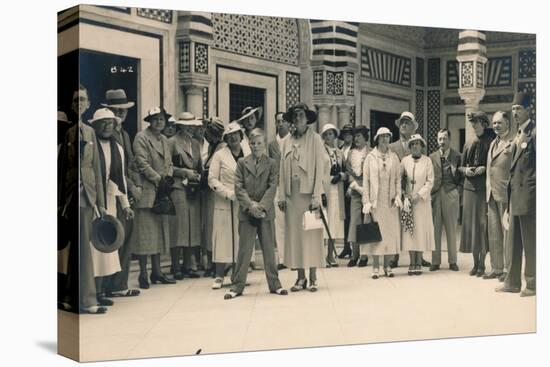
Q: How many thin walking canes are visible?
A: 2